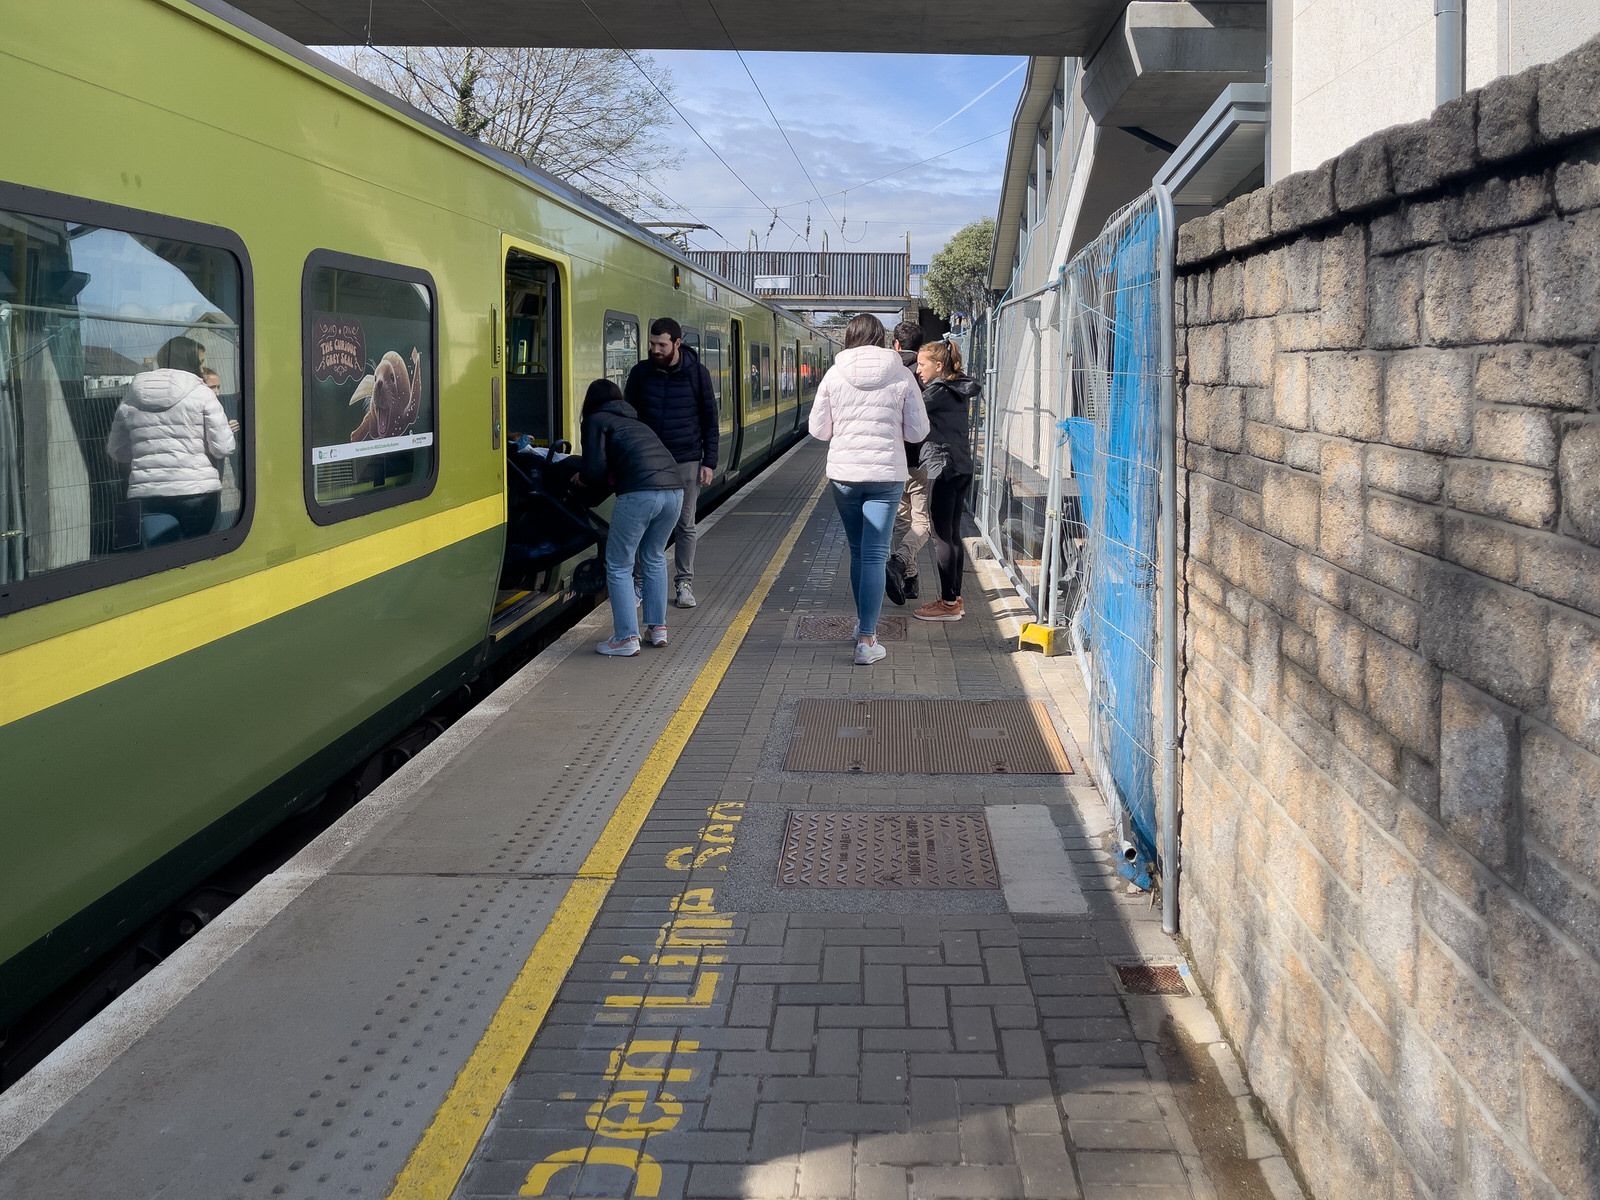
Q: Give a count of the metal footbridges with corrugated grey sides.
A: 1